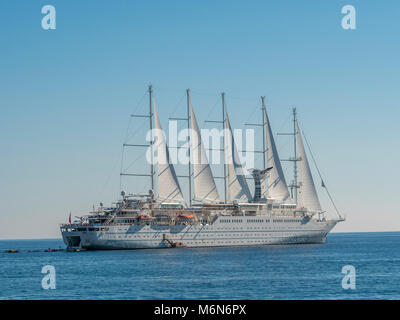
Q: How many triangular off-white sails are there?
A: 5